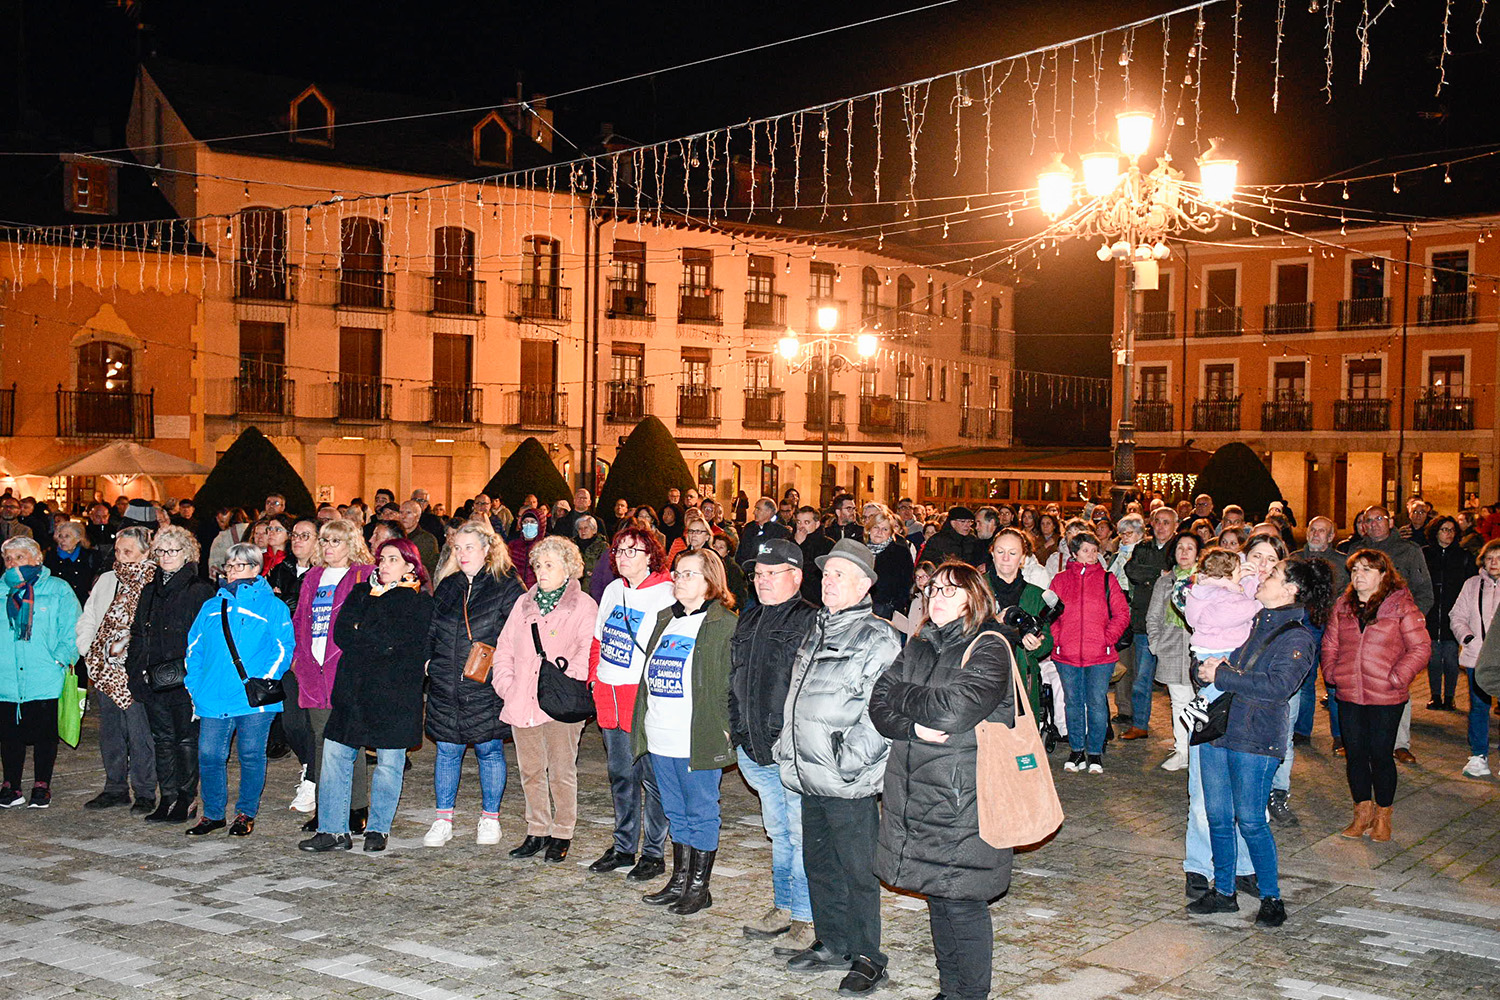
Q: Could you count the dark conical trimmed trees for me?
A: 4